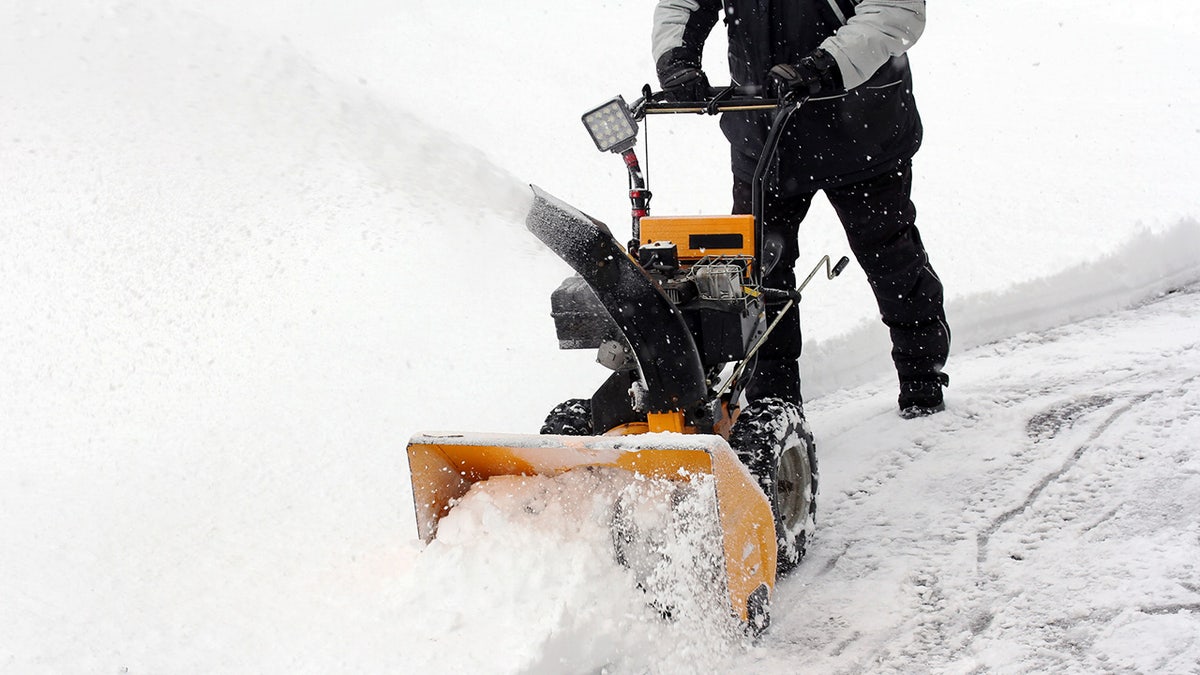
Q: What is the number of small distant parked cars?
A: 0